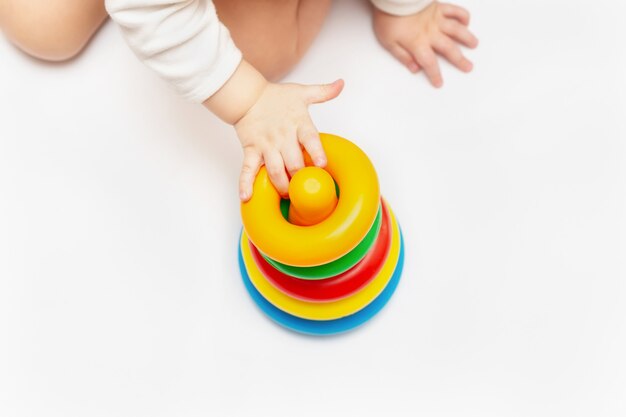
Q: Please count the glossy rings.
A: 5